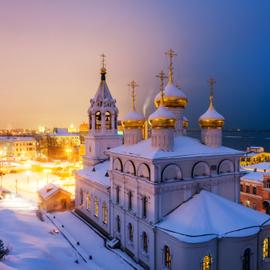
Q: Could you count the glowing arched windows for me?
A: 6